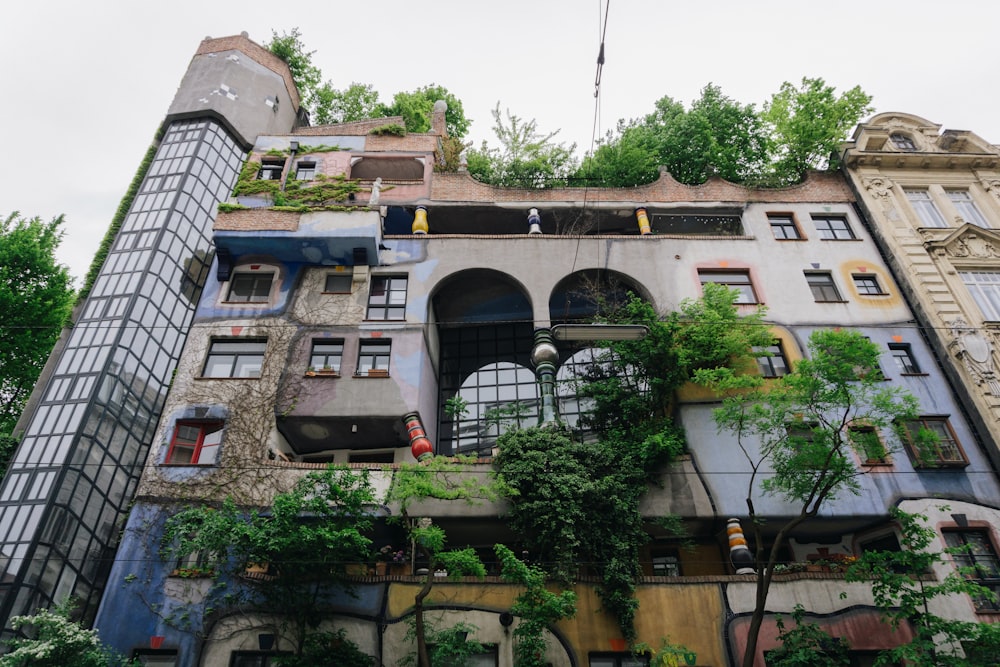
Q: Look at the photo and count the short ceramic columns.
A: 5